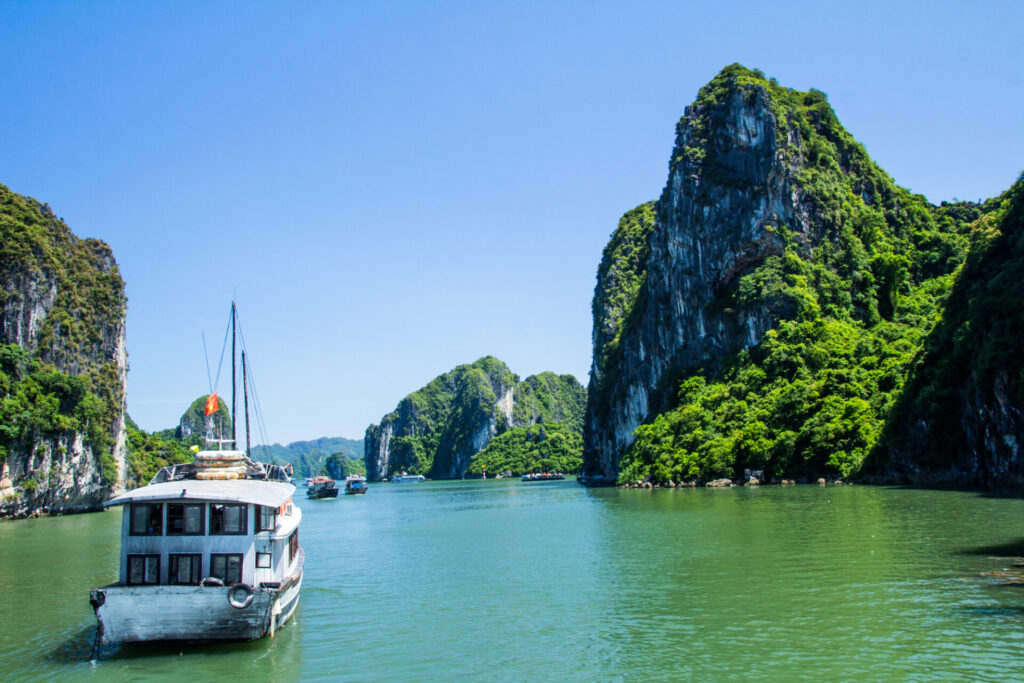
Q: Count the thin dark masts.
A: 2